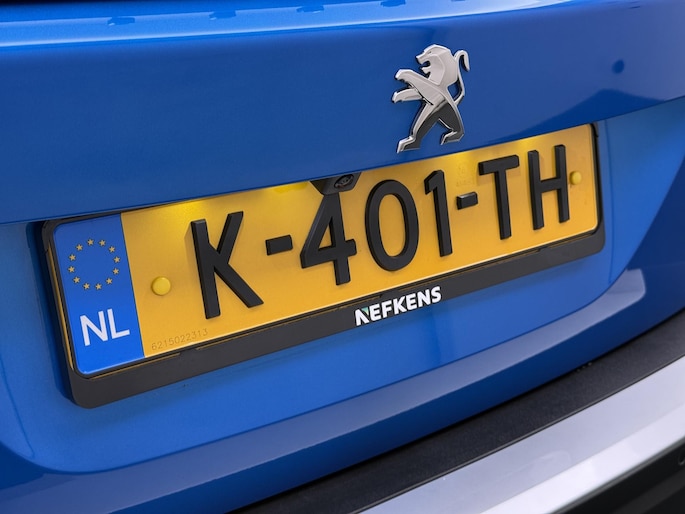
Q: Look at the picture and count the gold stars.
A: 12